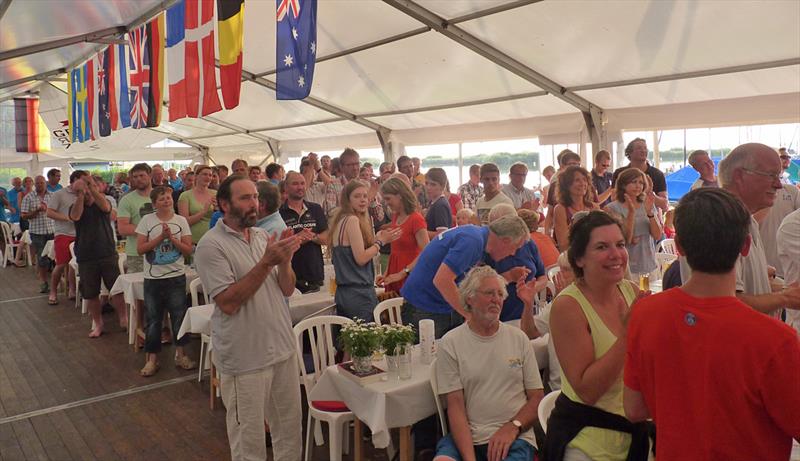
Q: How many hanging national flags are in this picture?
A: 12